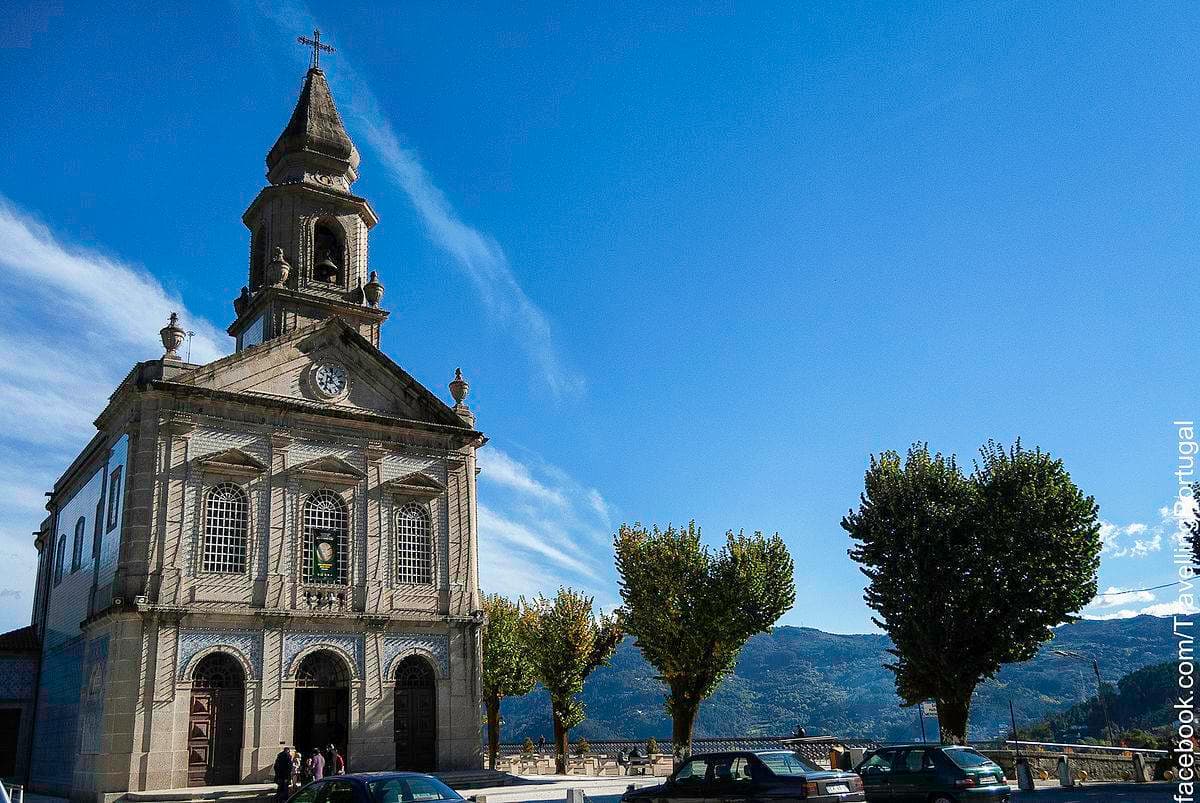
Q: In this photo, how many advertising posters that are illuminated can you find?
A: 0